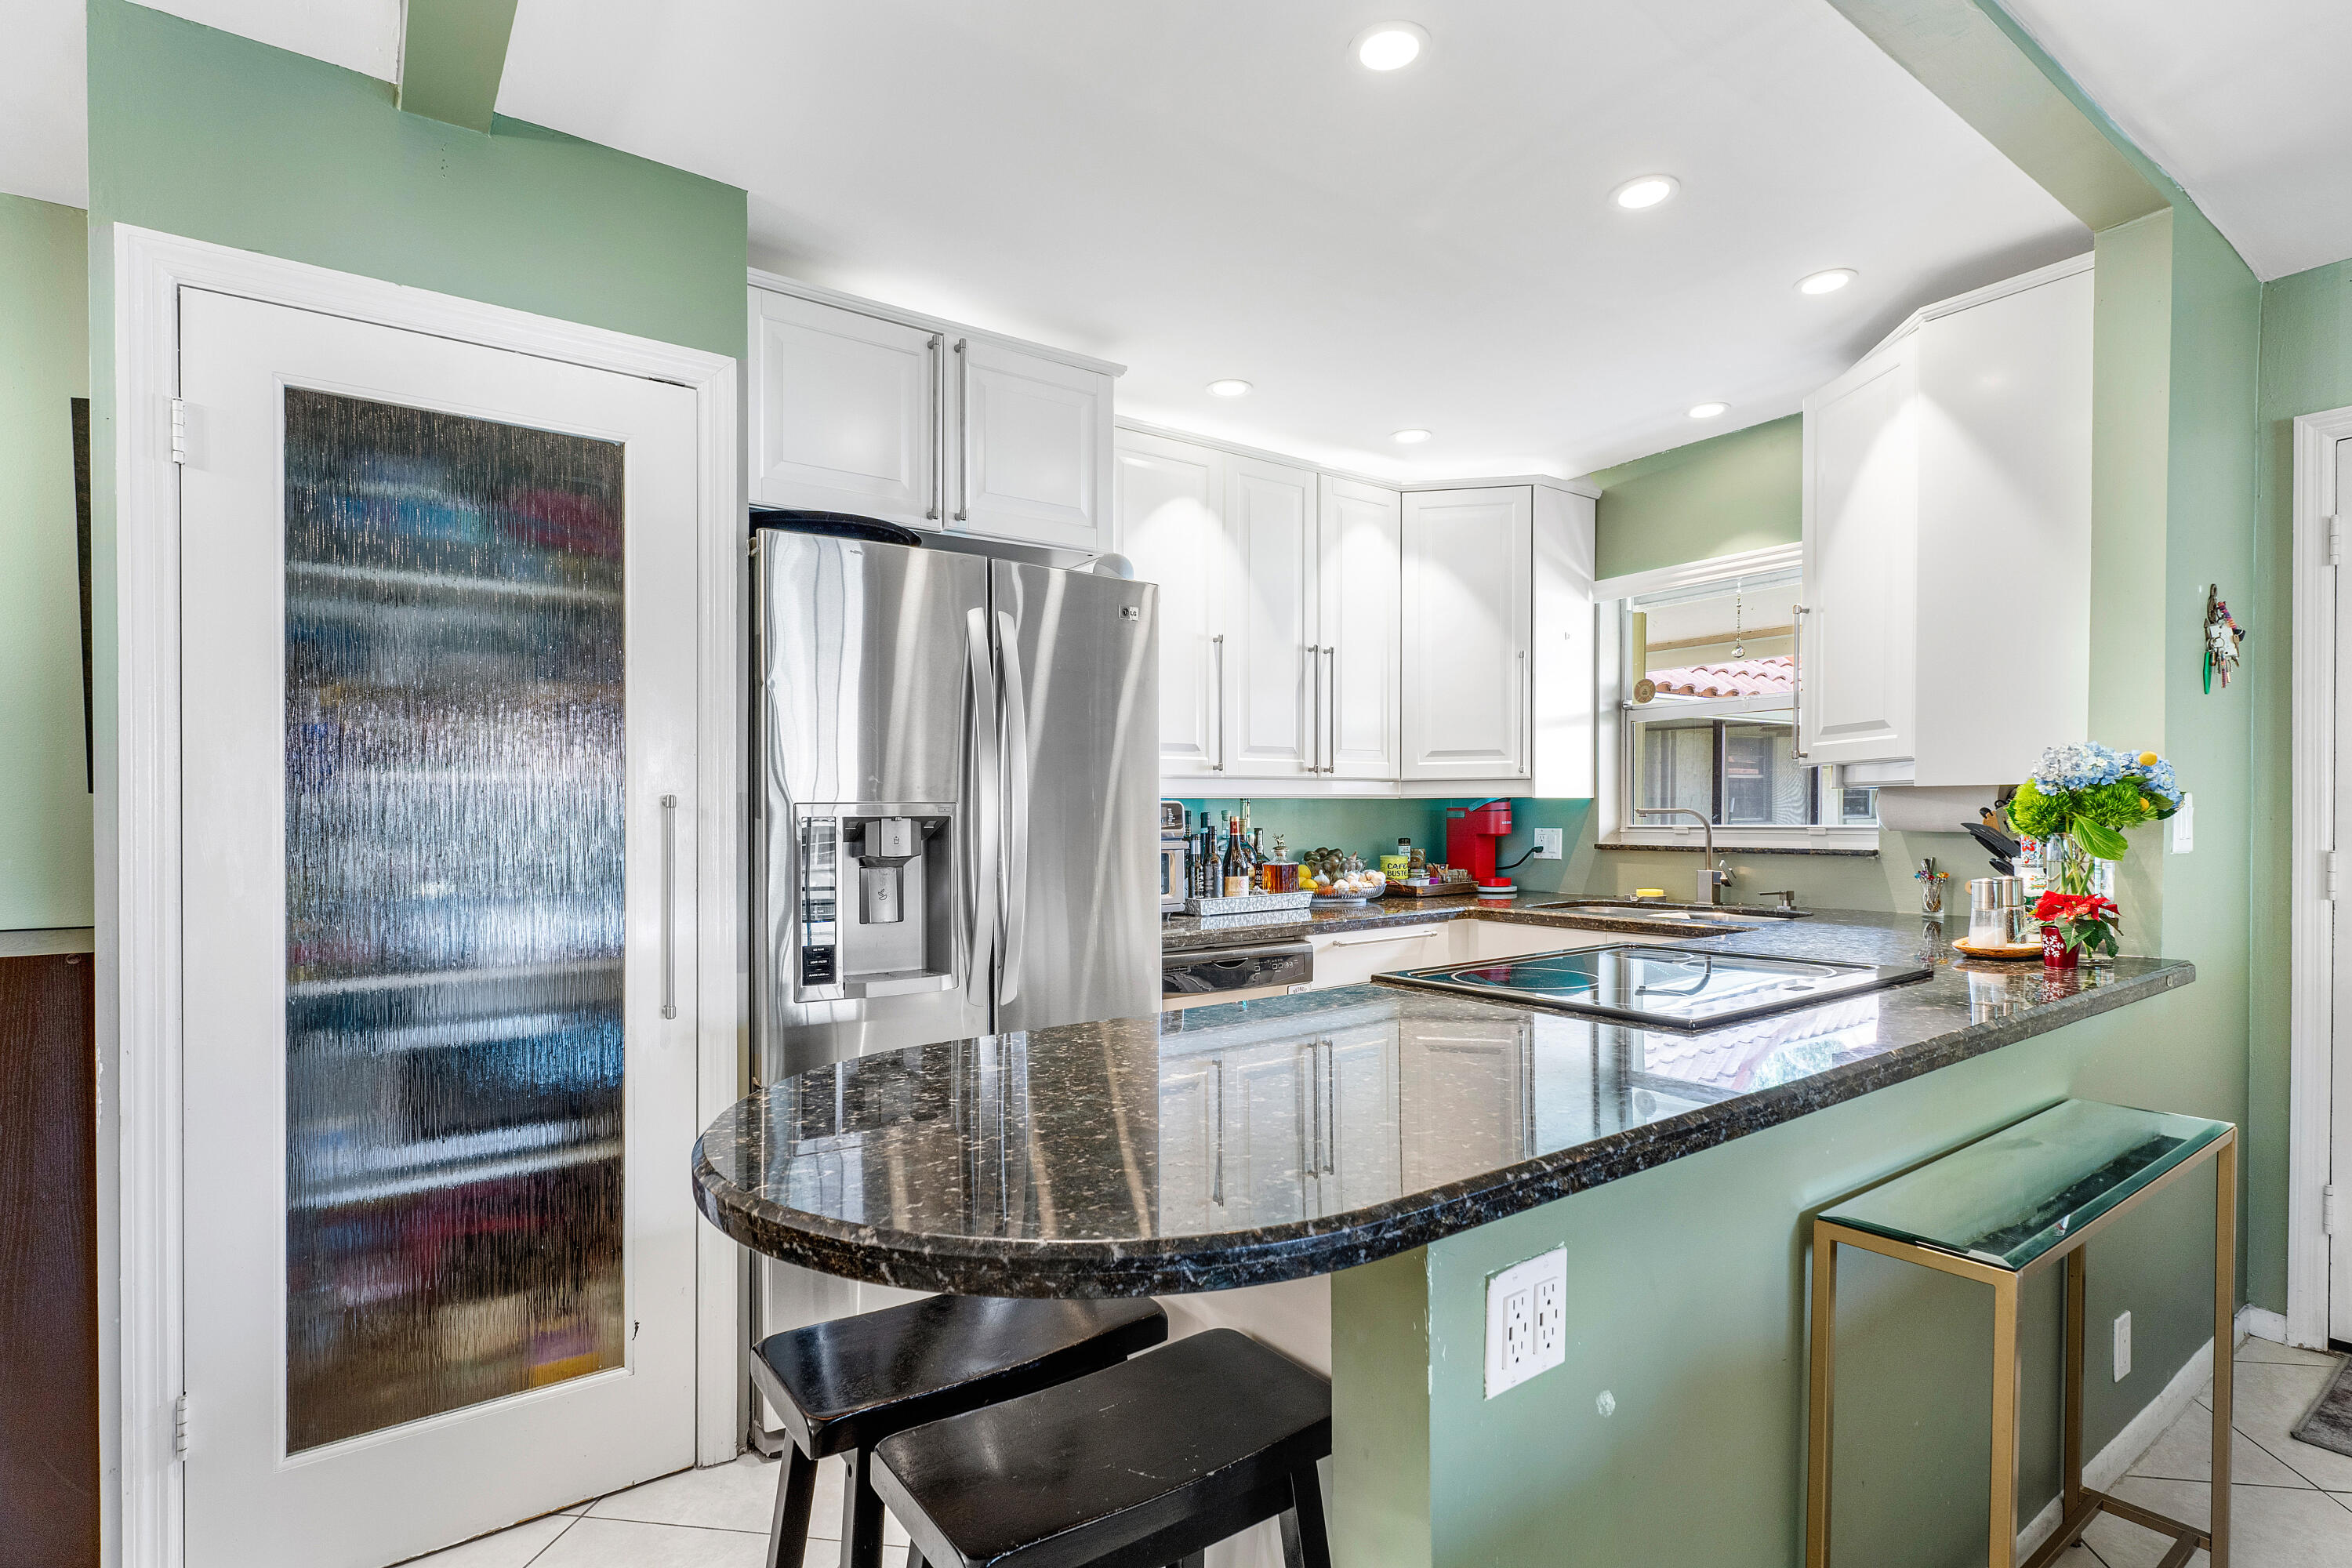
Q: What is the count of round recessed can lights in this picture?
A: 6